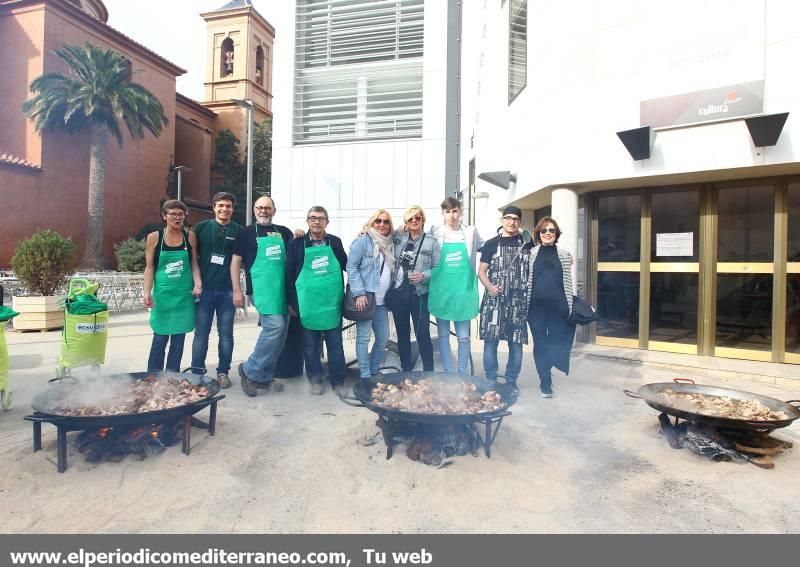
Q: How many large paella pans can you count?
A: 3